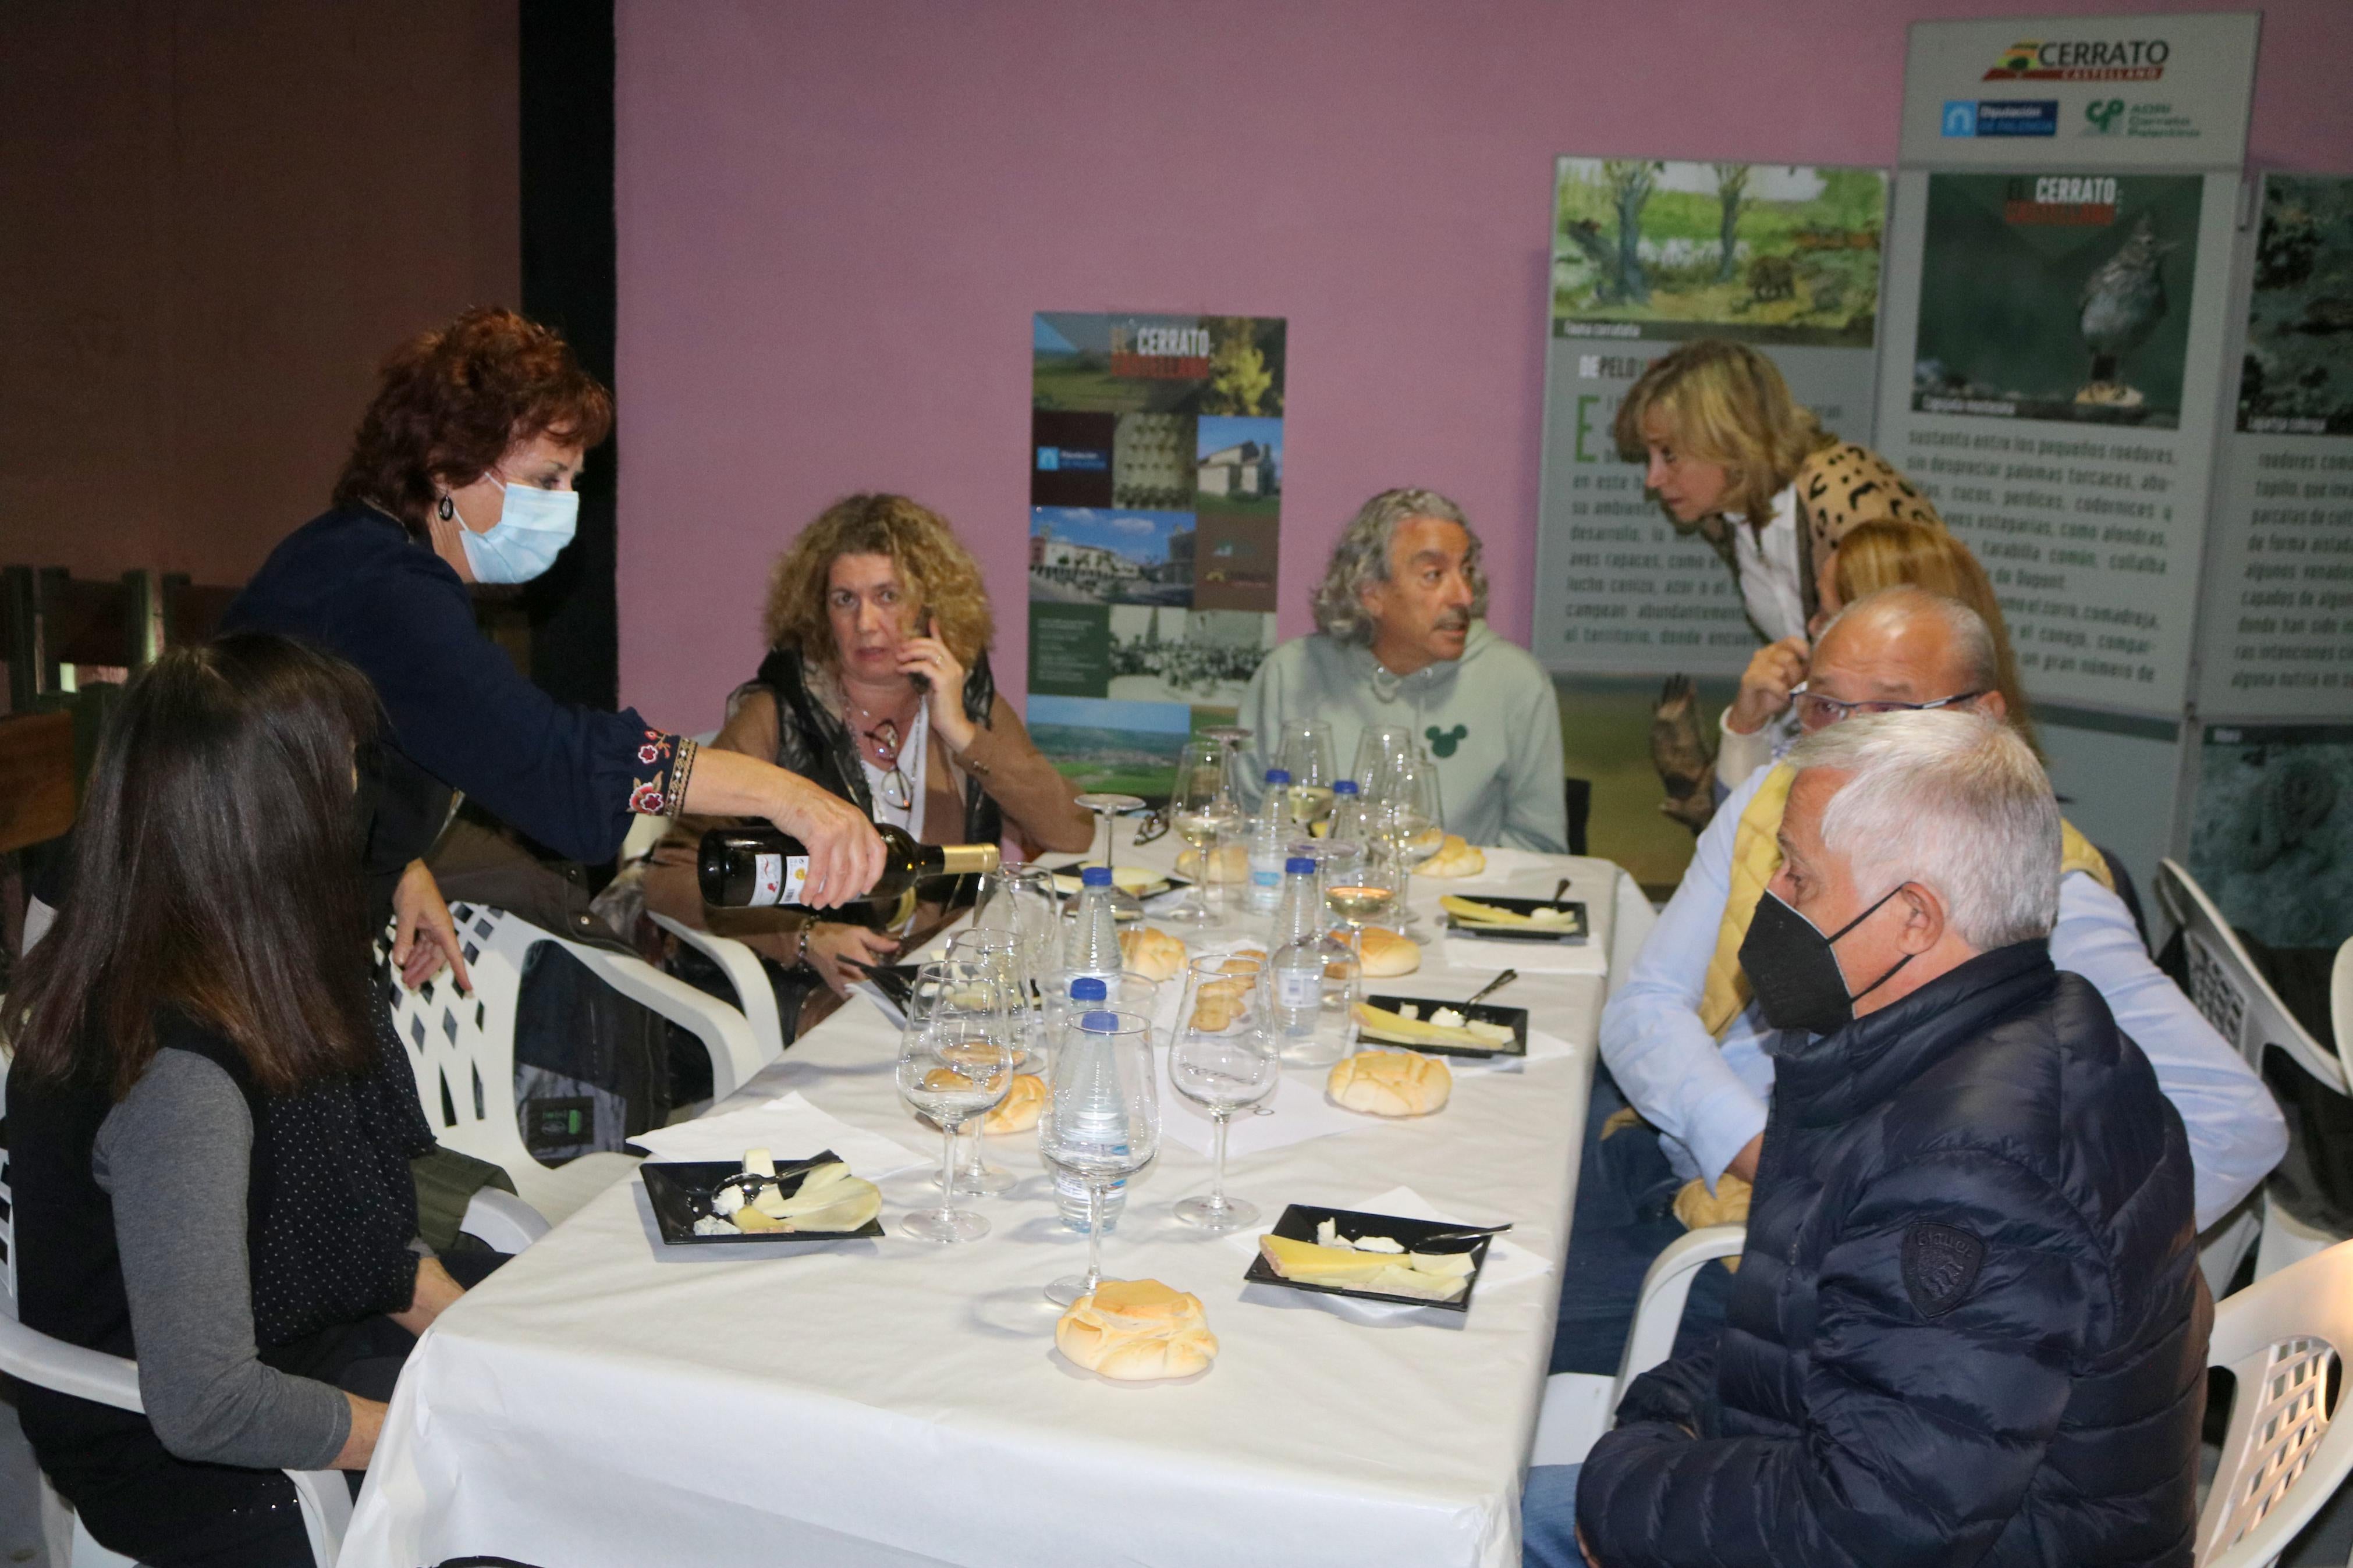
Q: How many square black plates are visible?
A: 6